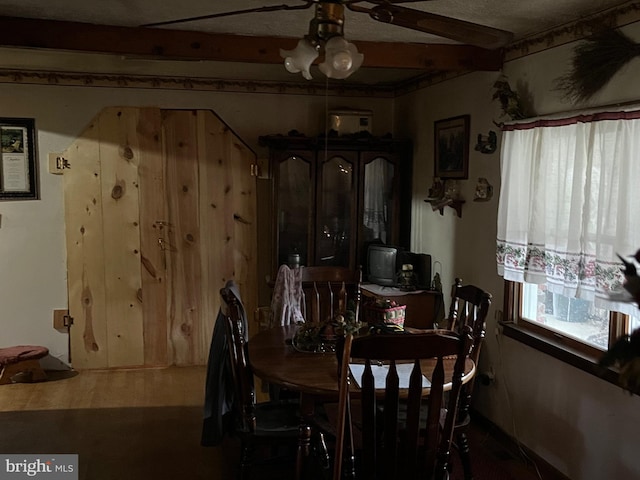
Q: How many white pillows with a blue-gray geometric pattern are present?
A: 0